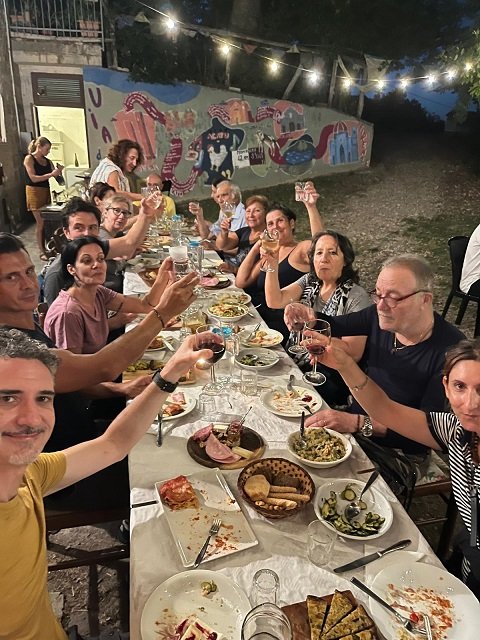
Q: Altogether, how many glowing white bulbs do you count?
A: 10